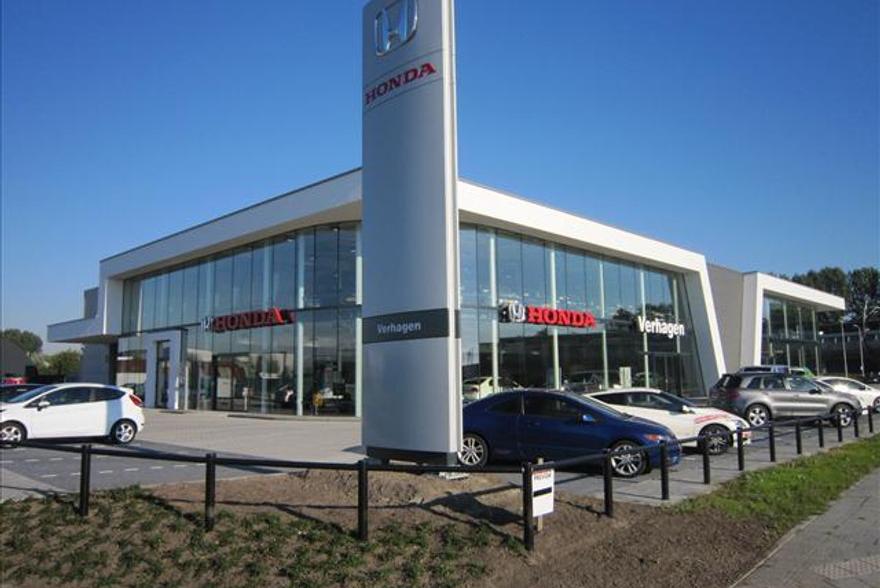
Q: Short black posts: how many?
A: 14